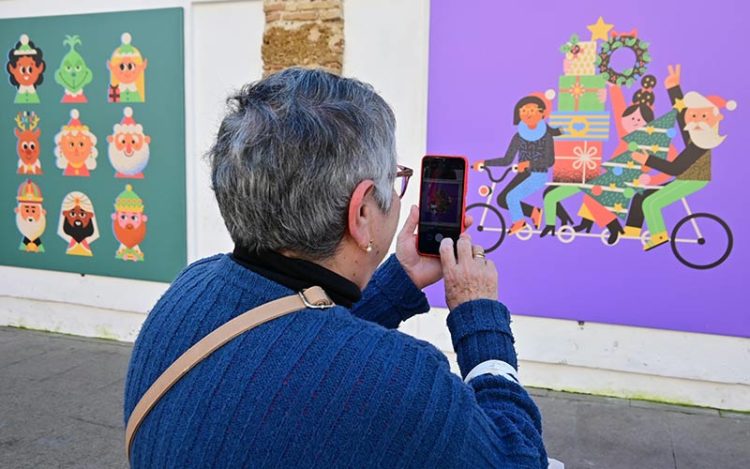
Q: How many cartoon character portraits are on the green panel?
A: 9